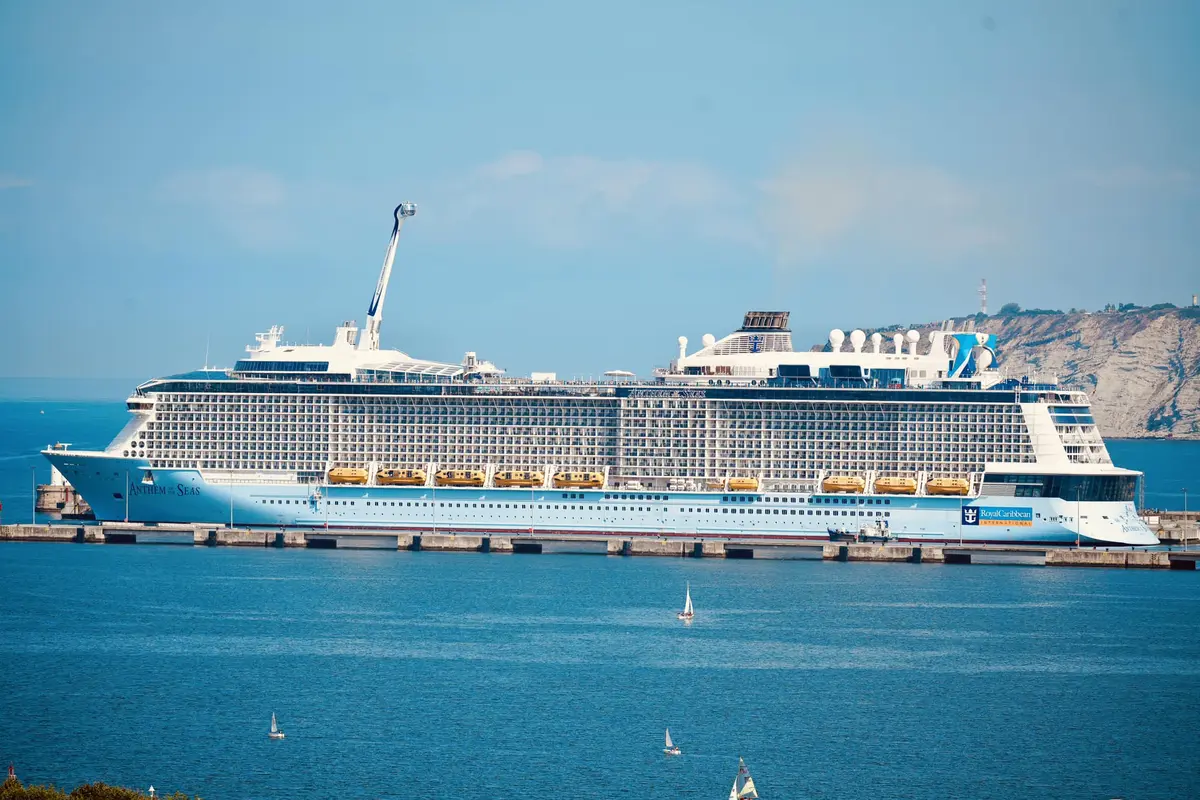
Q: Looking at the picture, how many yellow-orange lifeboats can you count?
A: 9